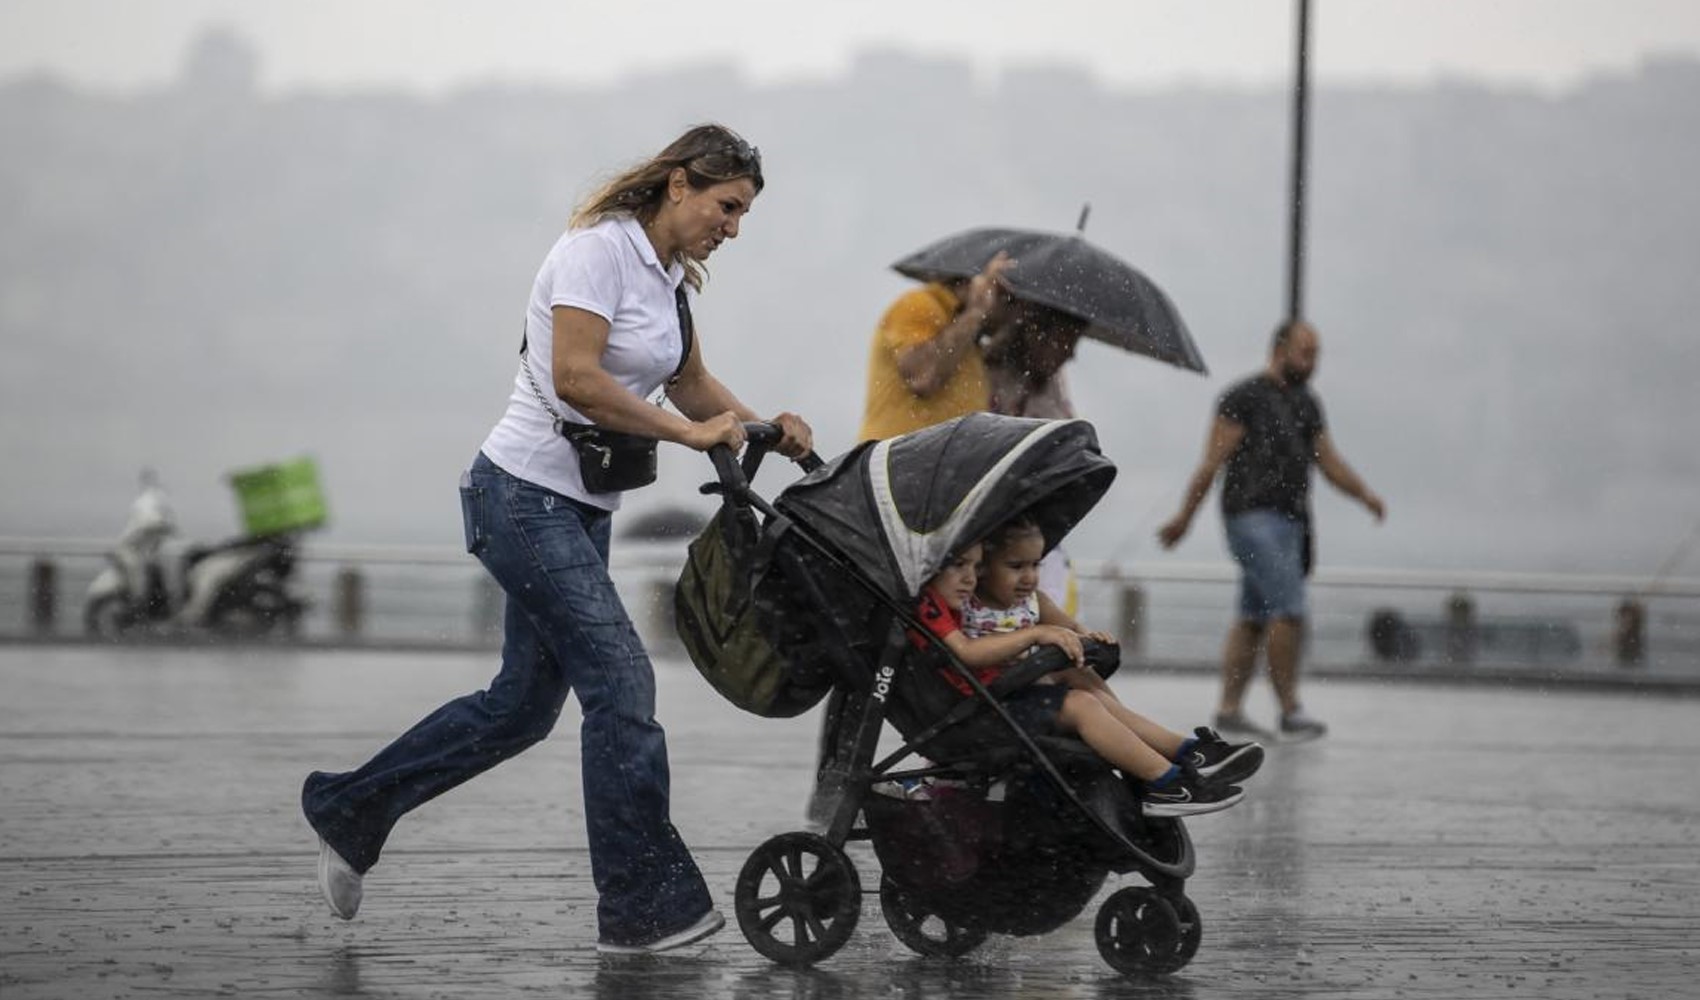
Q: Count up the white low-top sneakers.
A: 2